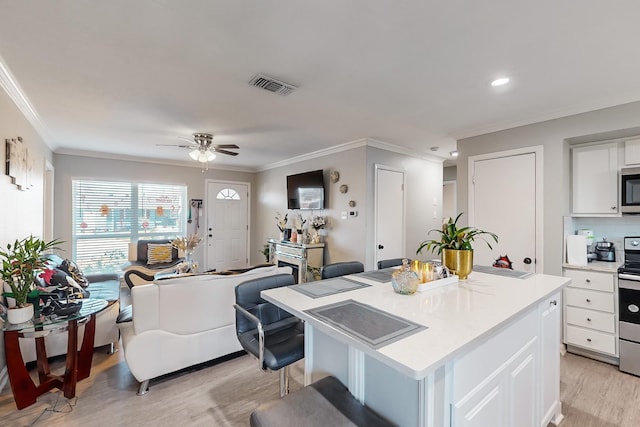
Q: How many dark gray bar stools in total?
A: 4